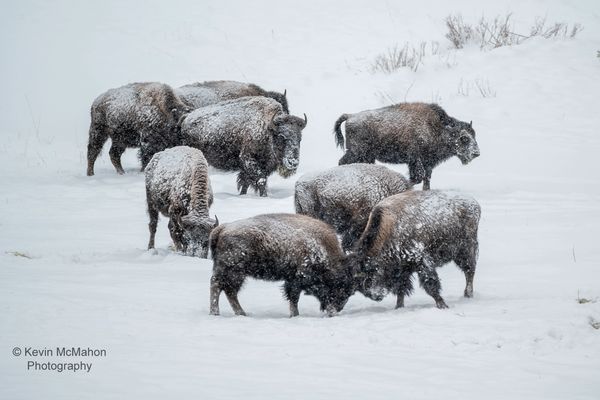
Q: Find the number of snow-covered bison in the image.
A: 8